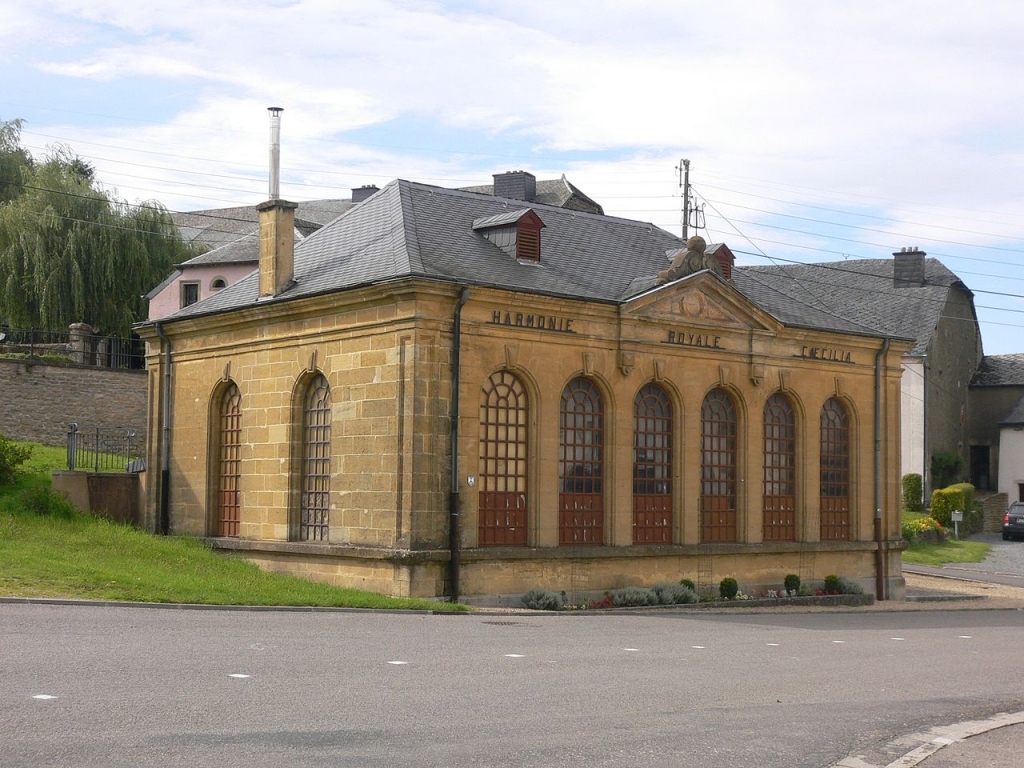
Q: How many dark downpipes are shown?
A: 3